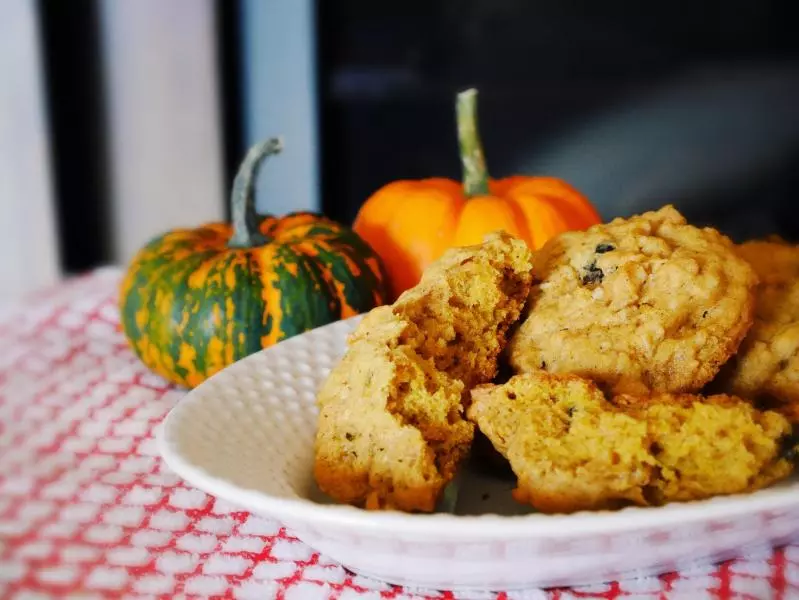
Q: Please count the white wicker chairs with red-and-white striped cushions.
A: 0